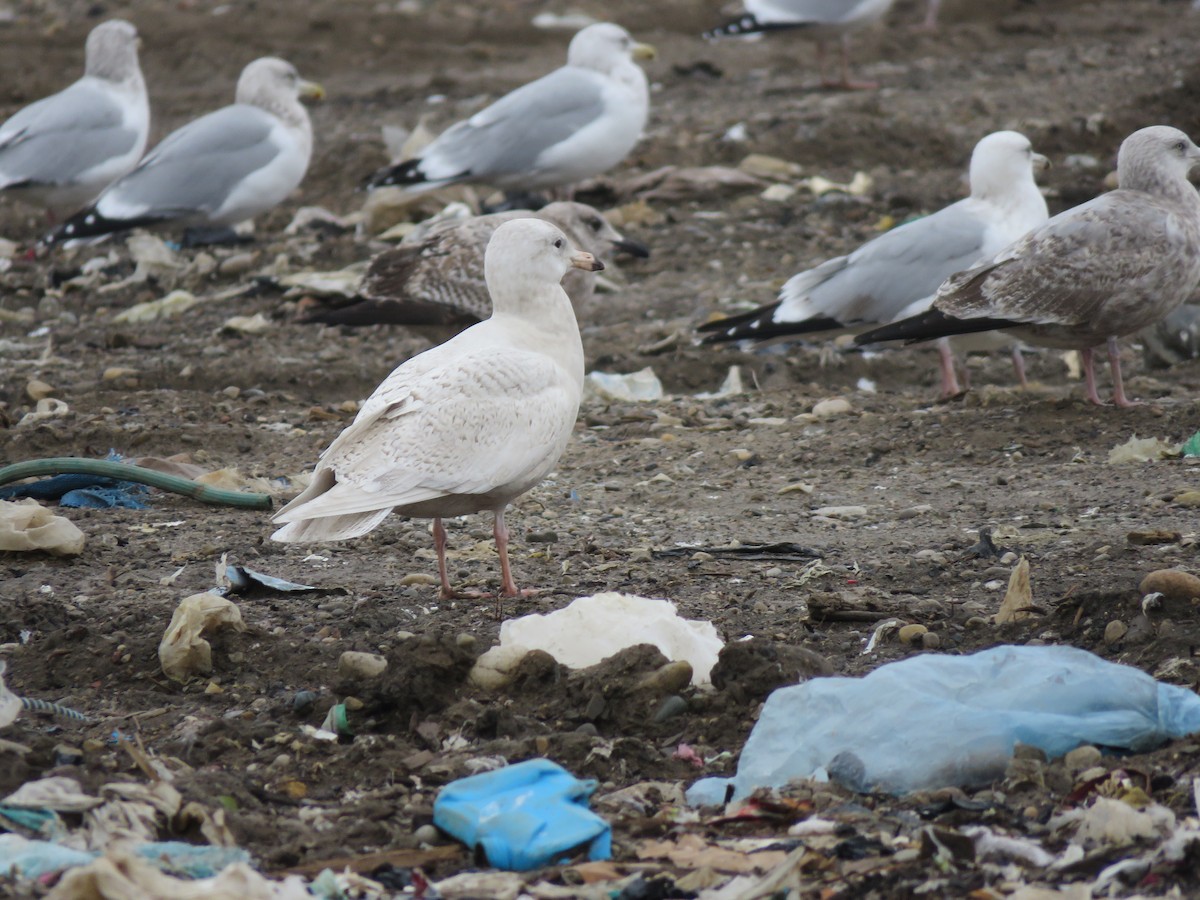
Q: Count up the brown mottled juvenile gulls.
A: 2